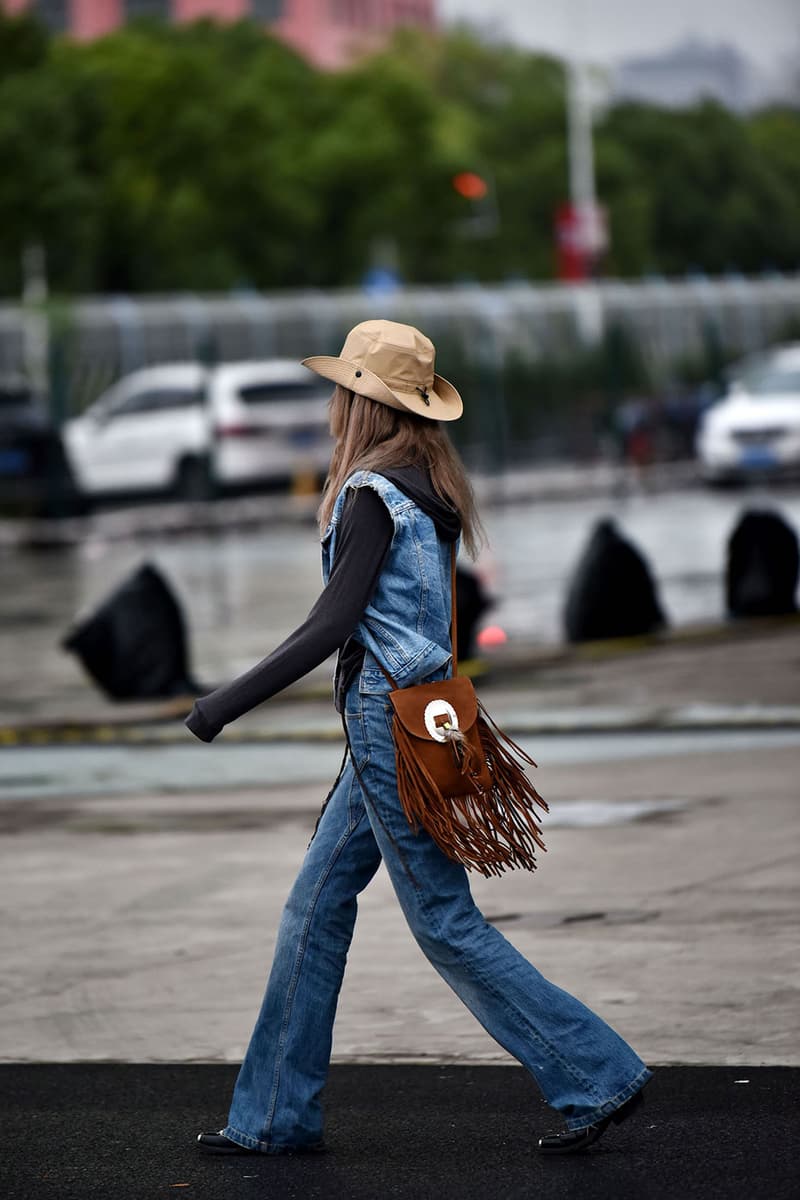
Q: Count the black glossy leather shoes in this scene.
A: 2